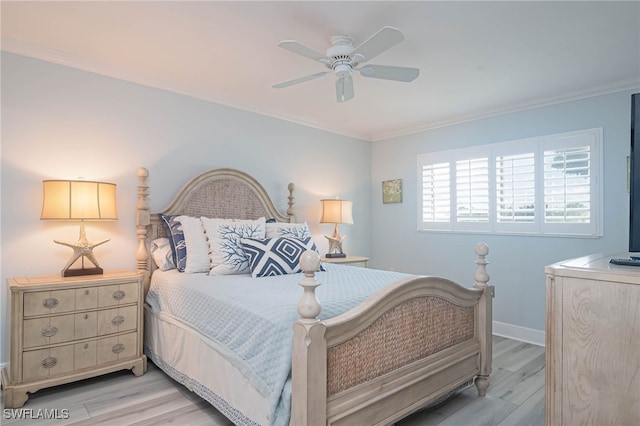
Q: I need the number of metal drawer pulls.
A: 6